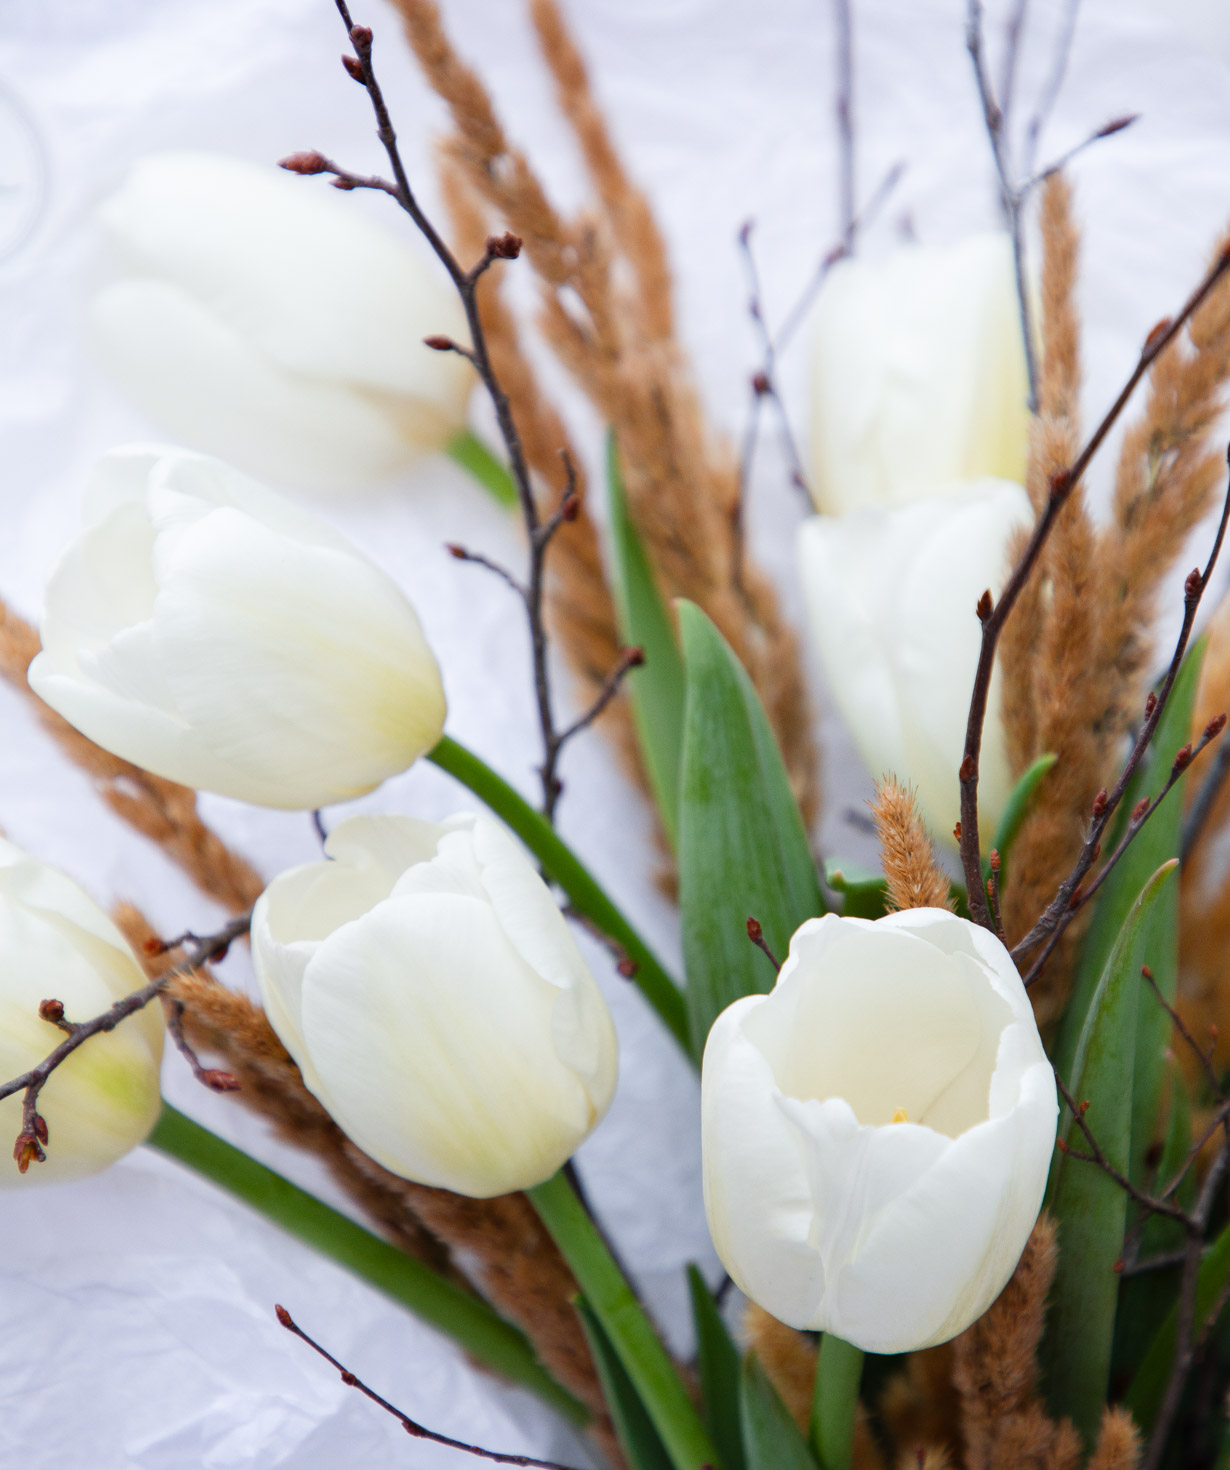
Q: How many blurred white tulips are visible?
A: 3